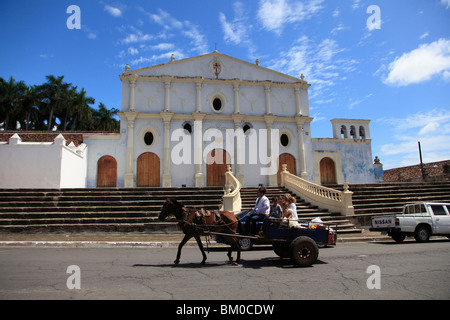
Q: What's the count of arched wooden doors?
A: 5